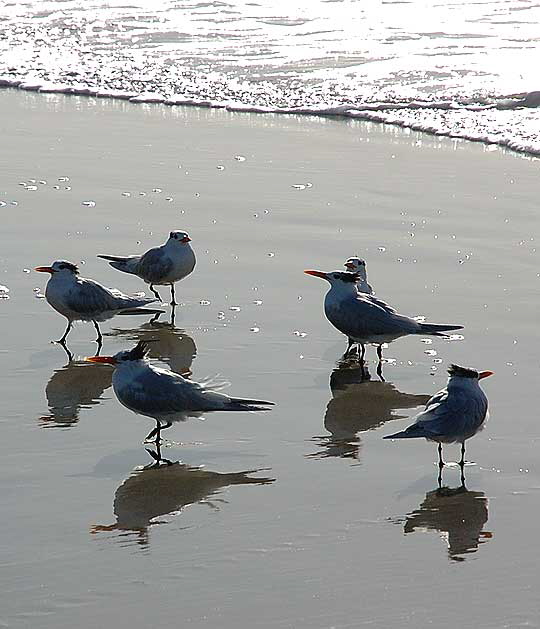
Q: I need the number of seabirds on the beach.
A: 6